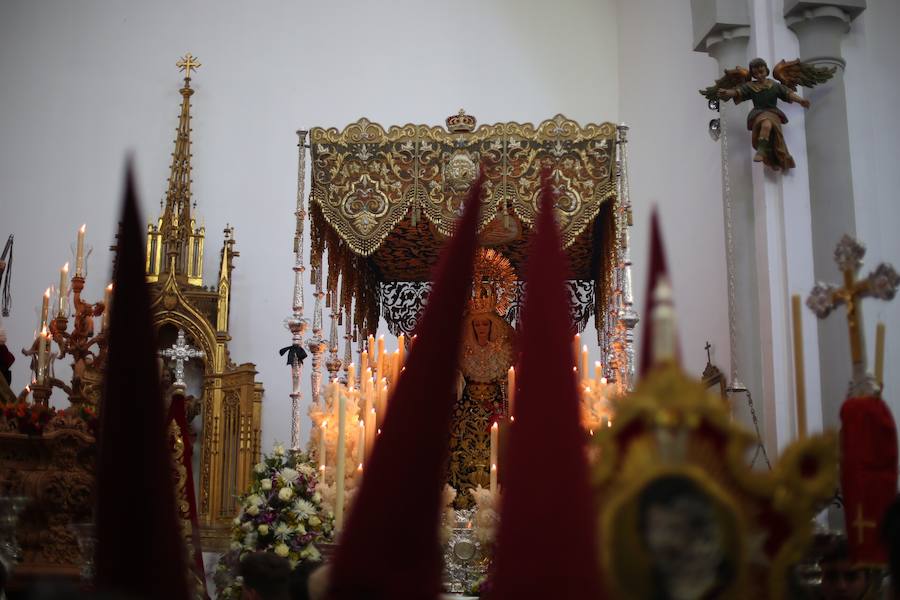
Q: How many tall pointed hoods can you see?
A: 4